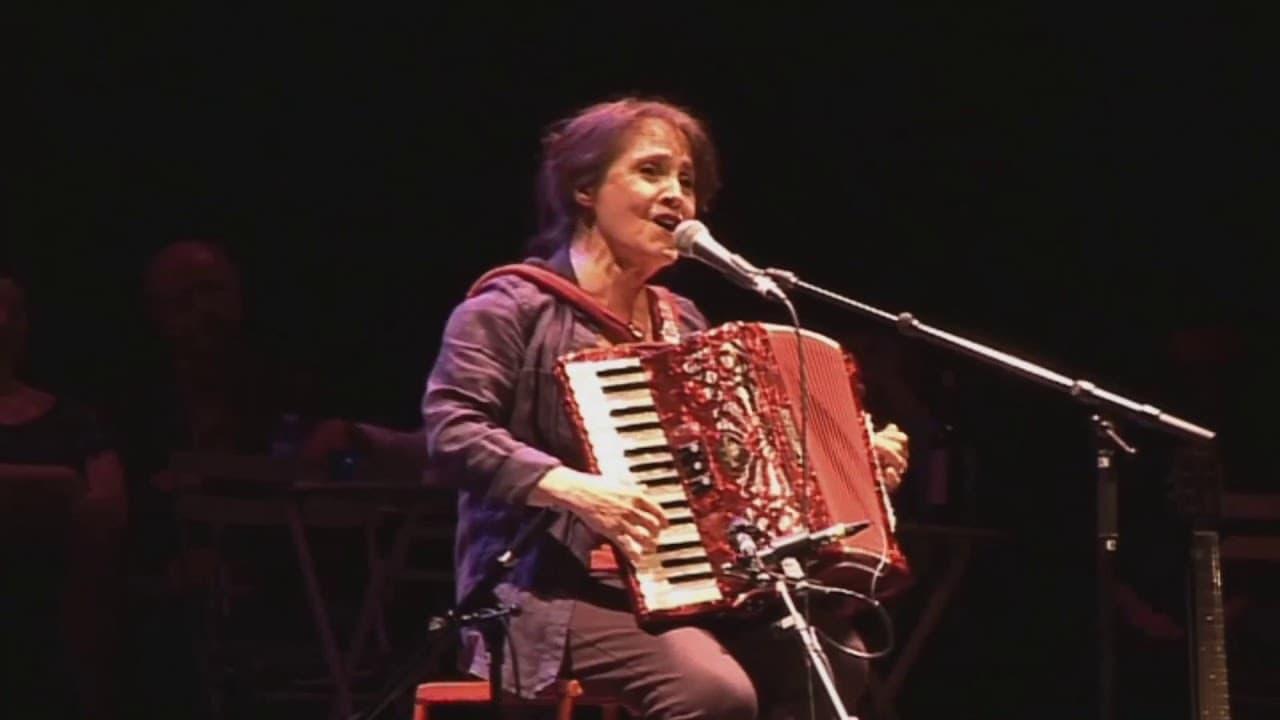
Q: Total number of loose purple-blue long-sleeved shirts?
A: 1